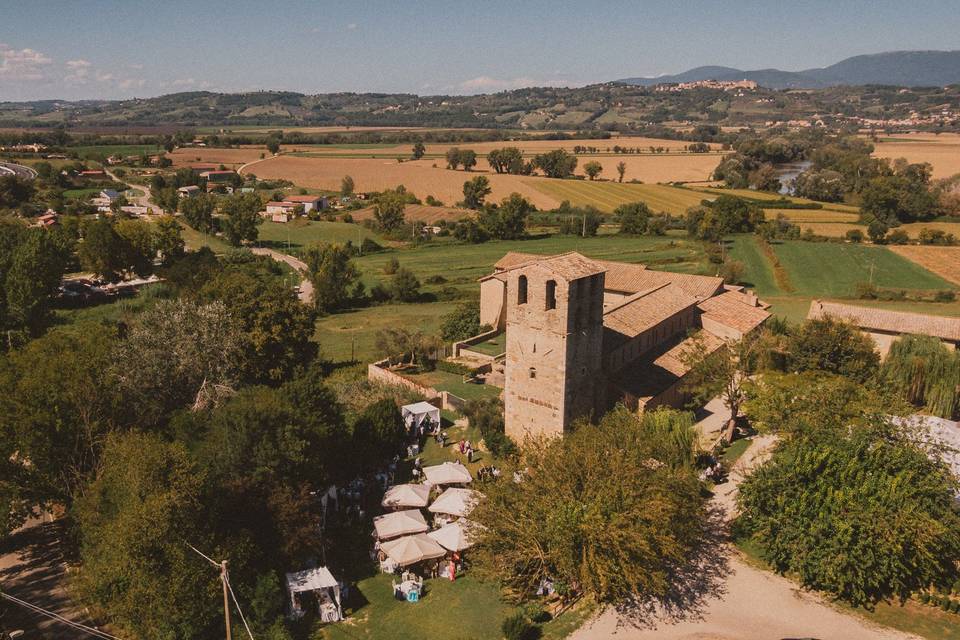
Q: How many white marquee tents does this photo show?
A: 8